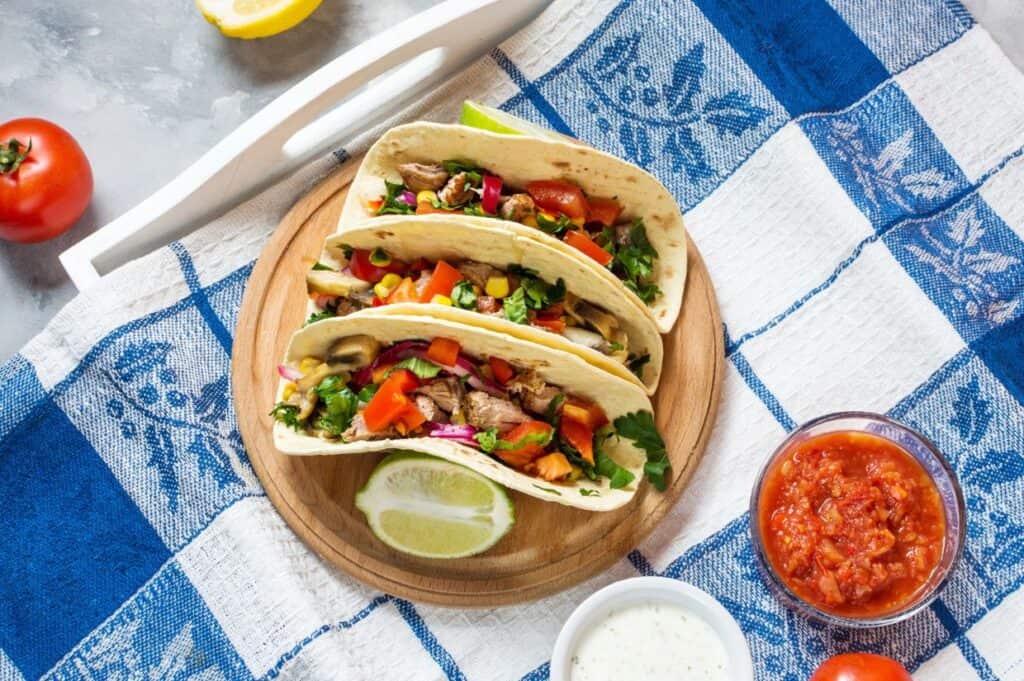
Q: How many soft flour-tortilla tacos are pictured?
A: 3